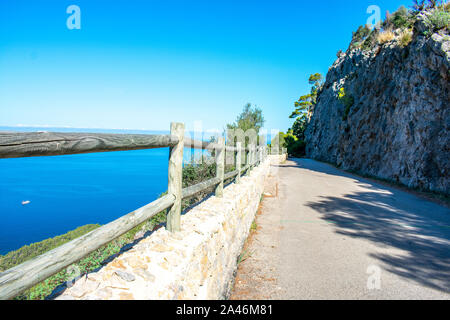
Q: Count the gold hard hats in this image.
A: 0